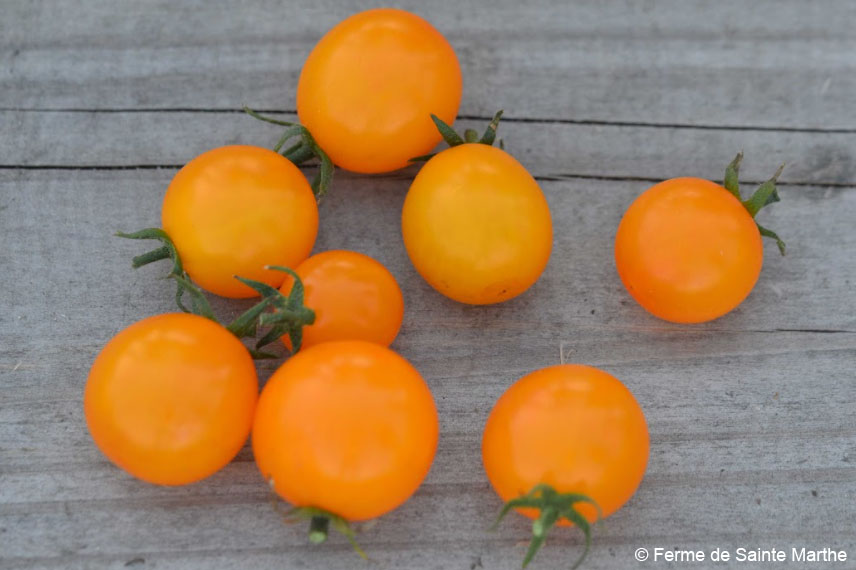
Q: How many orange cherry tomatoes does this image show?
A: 8